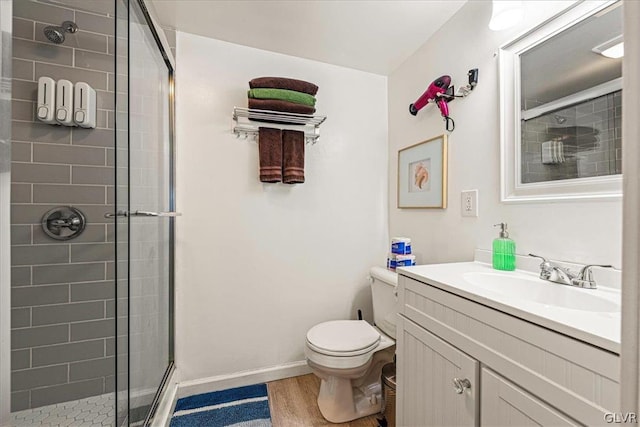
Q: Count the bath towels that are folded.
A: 3